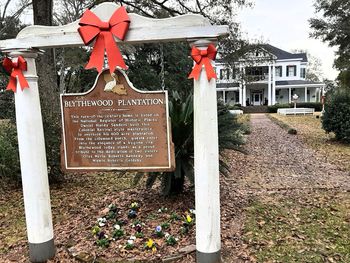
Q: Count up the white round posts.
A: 2